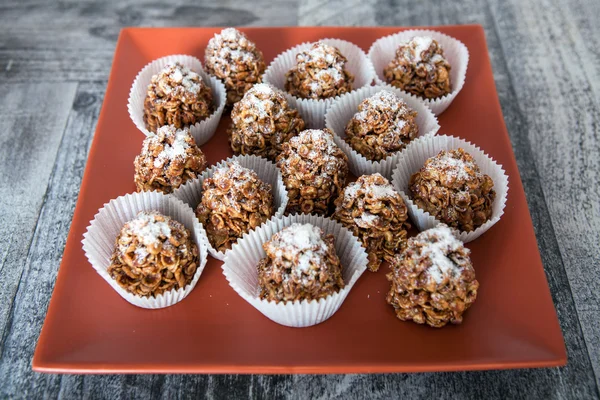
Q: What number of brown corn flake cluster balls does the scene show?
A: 14